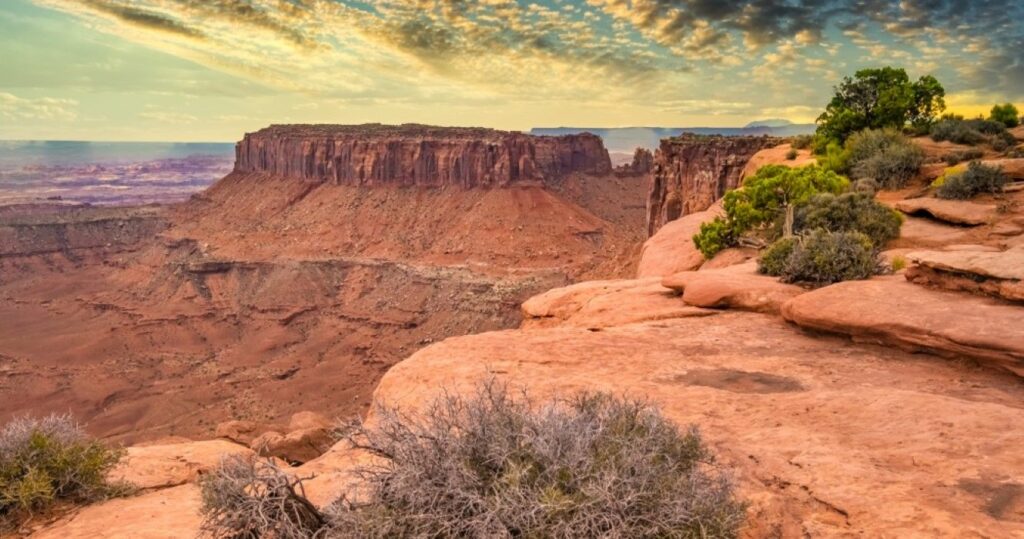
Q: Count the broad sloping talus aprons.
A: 1